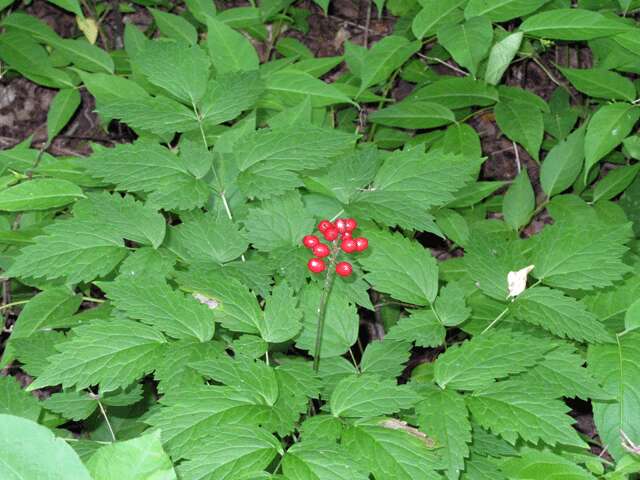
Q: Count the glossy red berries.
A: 11